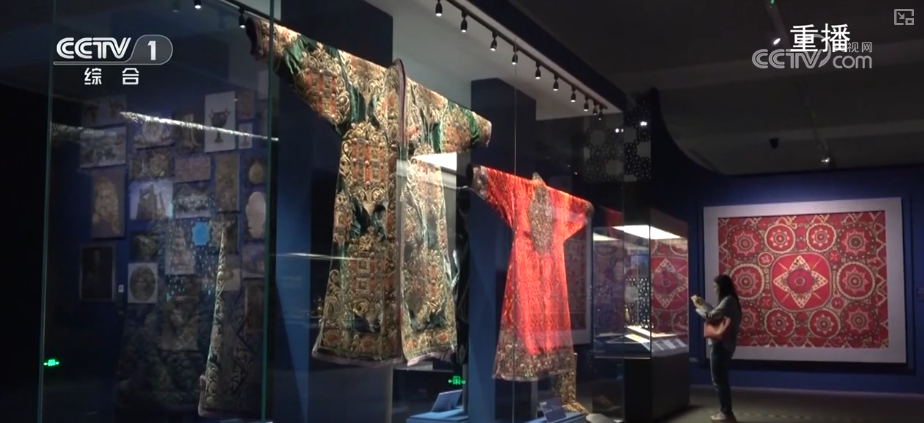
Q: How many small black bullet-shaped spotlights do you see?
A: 12